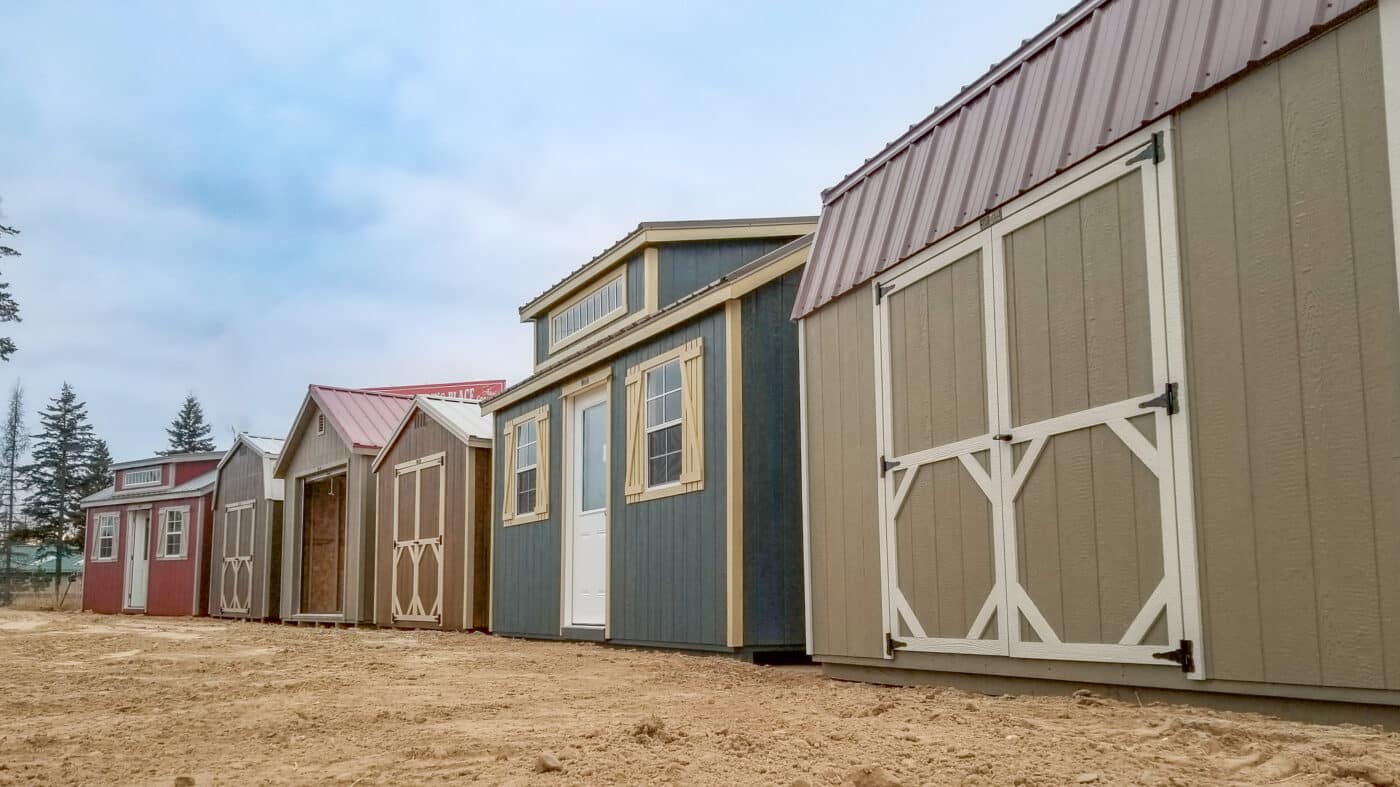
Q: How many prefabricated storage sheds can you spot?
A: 6